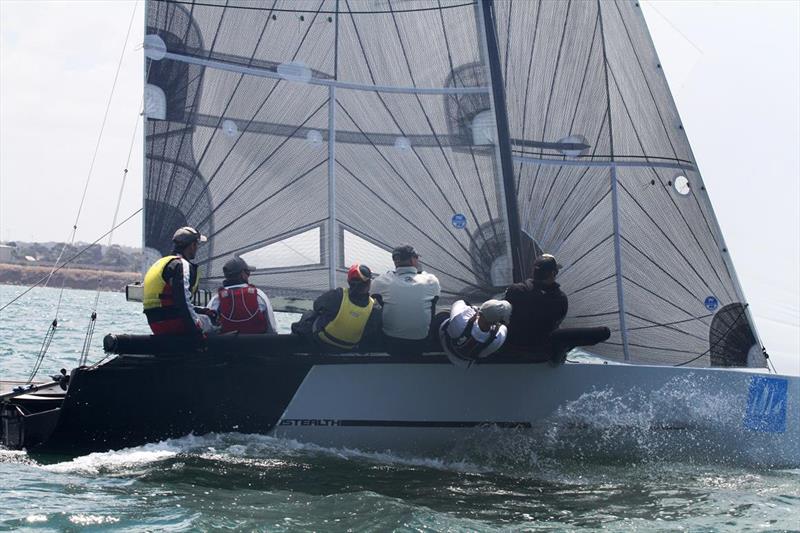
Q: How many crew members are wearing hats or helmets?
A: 6